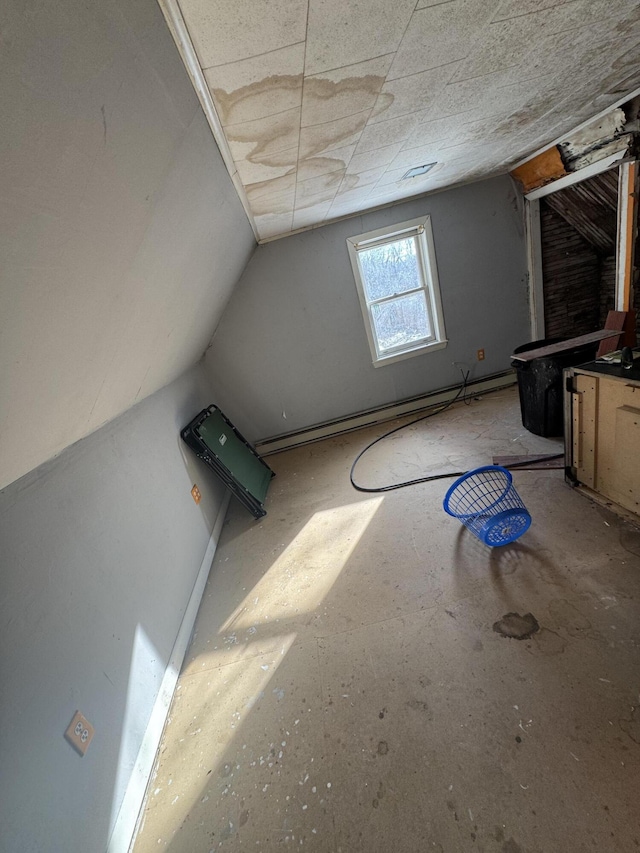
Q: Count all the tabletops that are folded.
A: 1